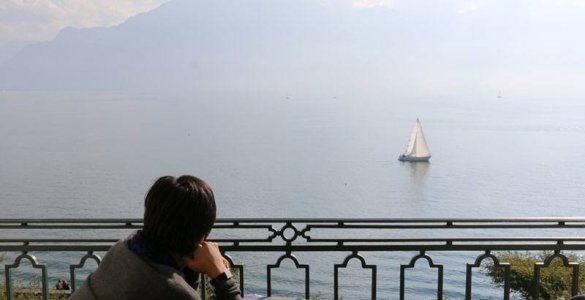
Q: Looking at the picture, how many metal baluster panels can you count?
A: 8